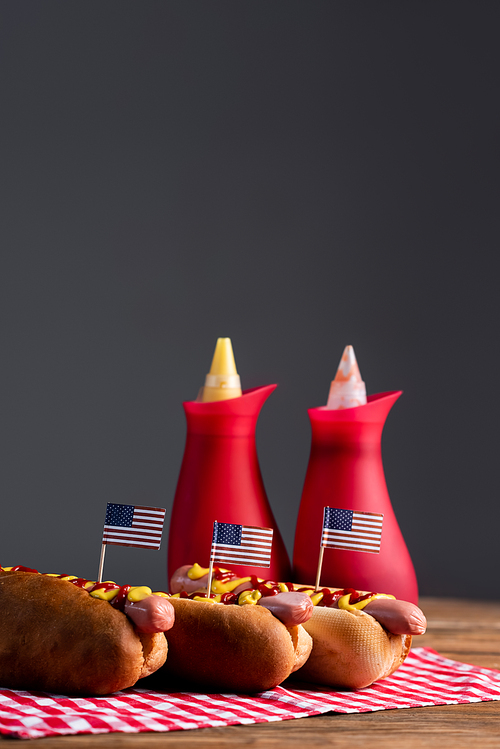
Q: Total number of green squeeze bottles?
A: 0